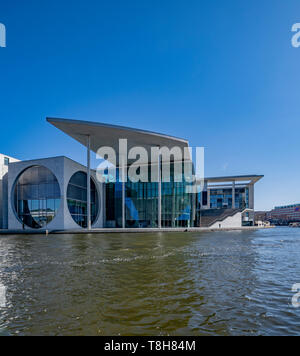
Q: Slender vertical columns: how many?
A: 3